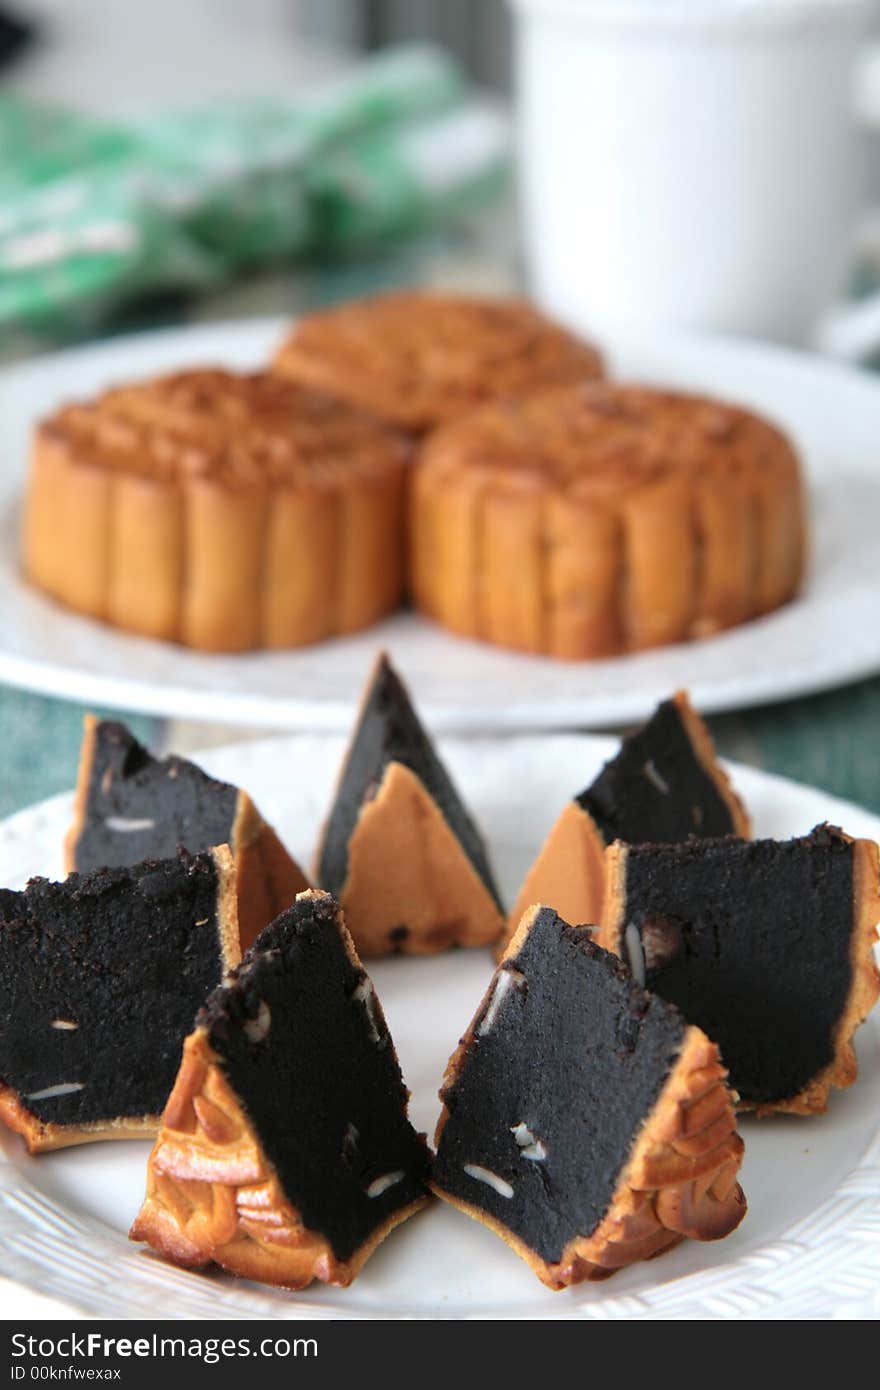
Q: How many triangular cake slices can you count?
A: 7